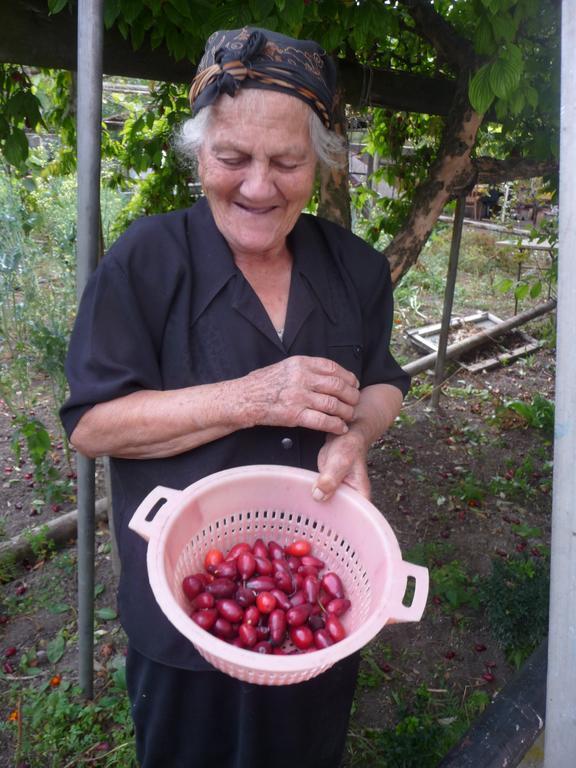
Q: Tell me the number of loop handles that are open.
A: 2